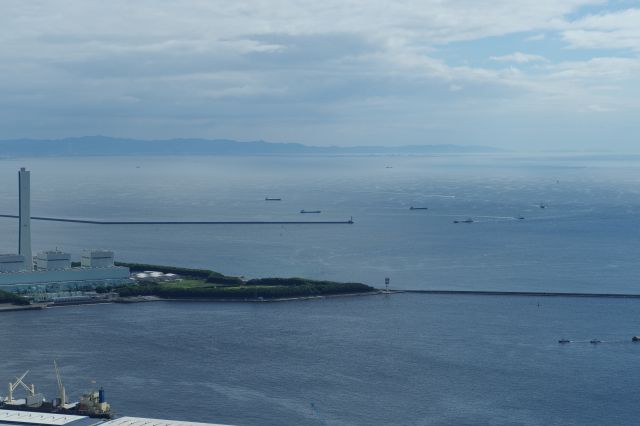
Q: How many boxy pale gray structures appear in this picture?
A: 3